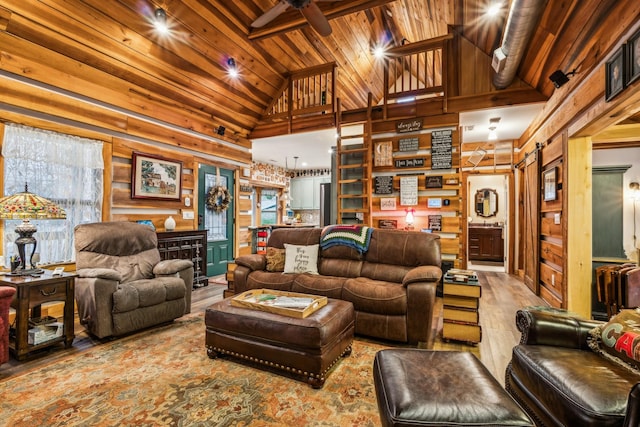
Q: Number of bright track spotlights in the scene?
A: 4